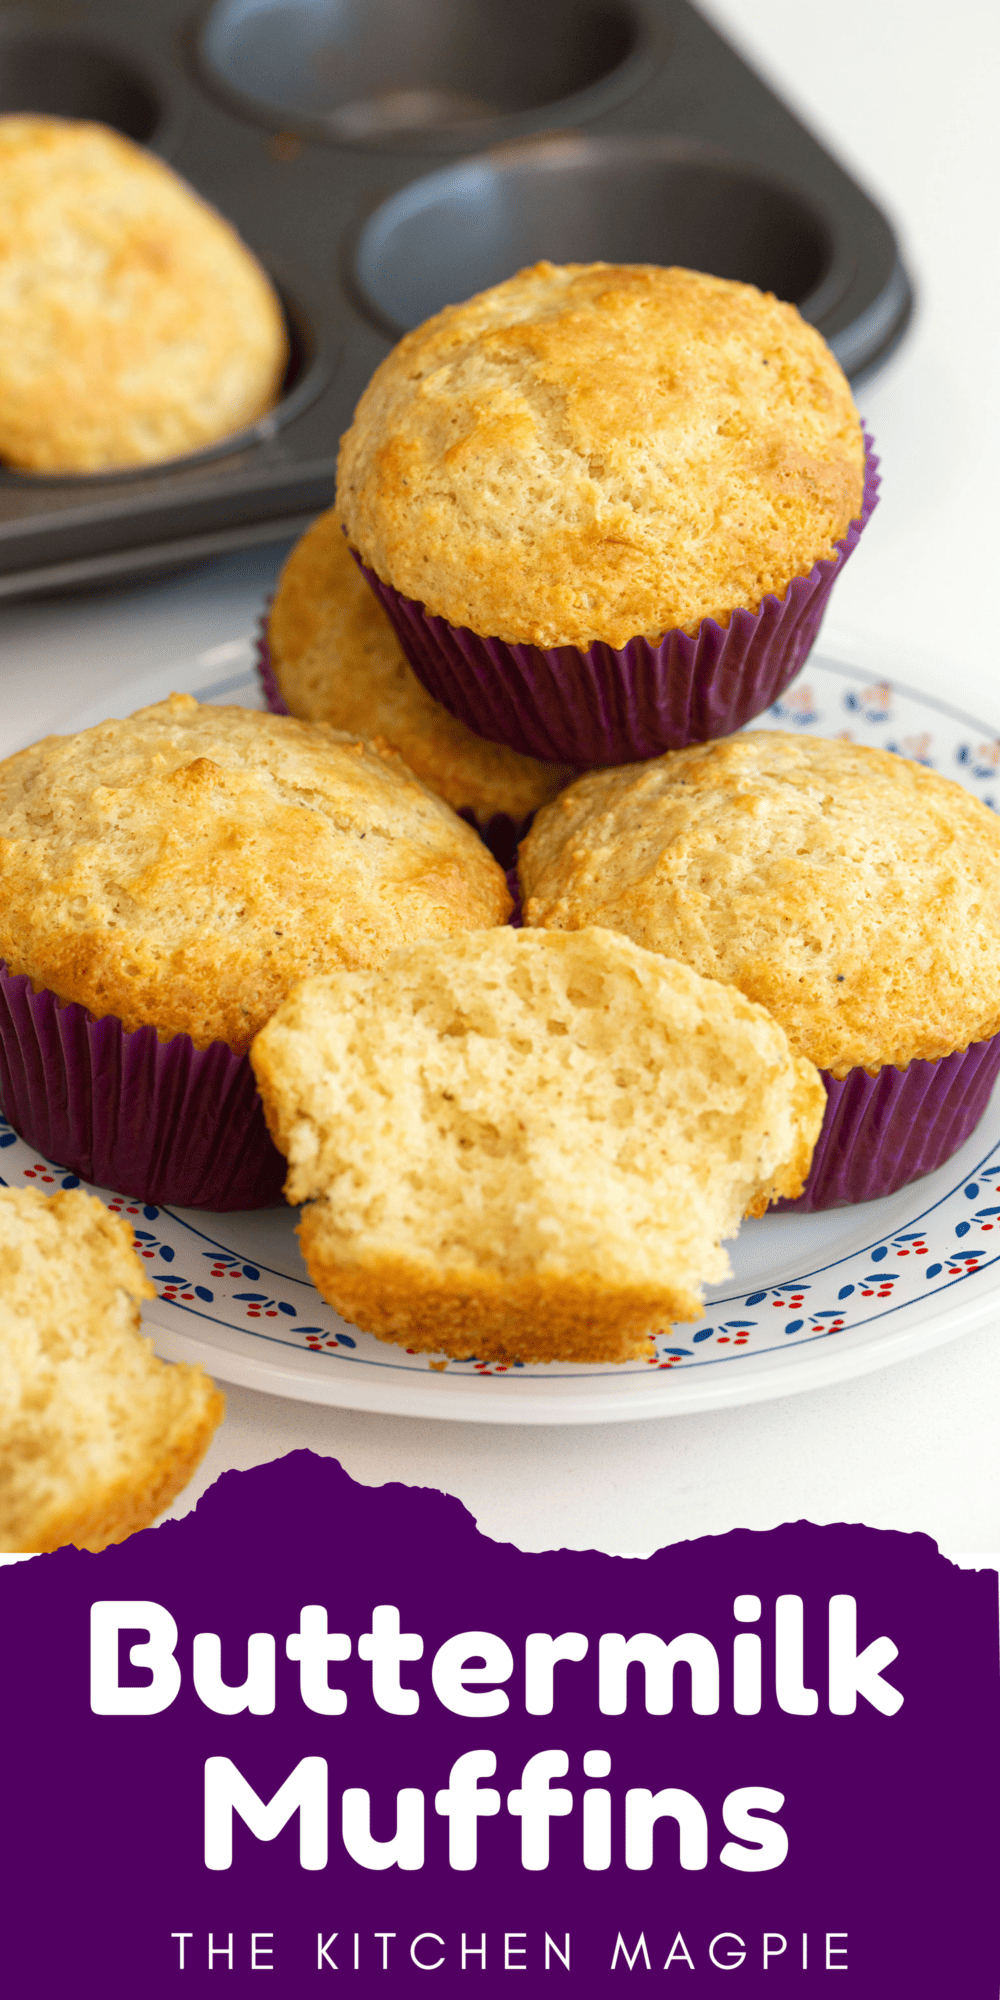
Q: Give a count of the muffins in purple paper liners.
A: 4